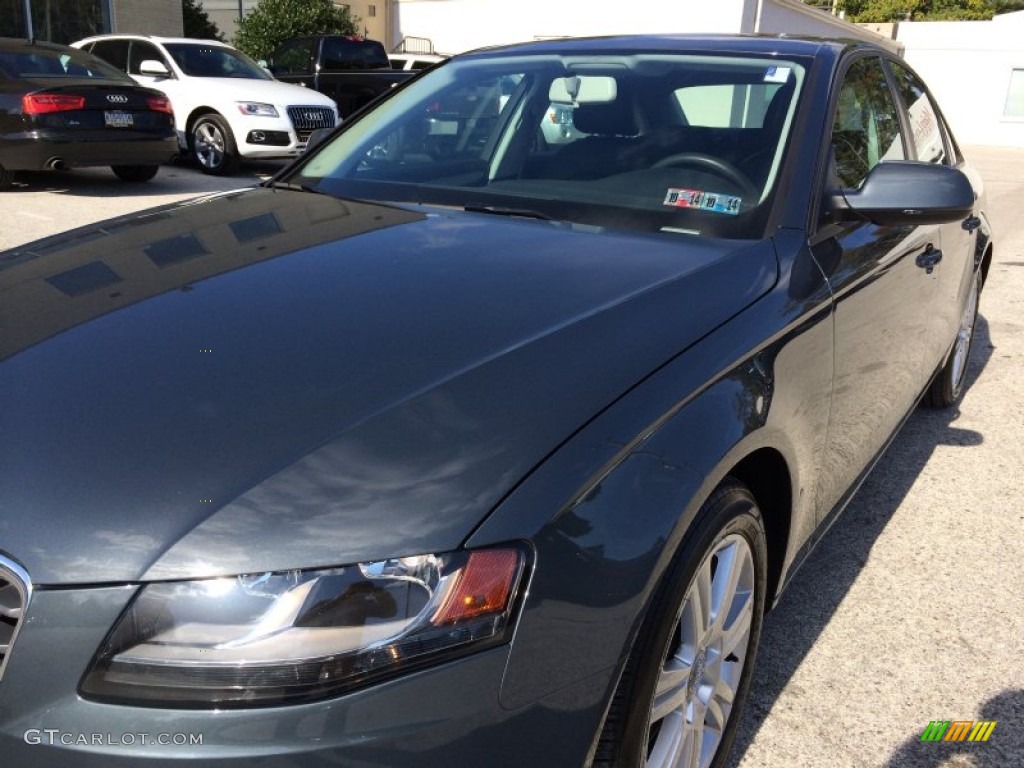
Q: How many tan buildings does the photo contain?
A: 1